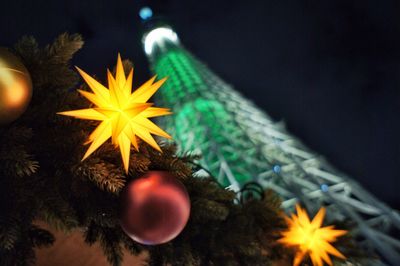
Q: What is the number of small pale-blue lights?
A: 3